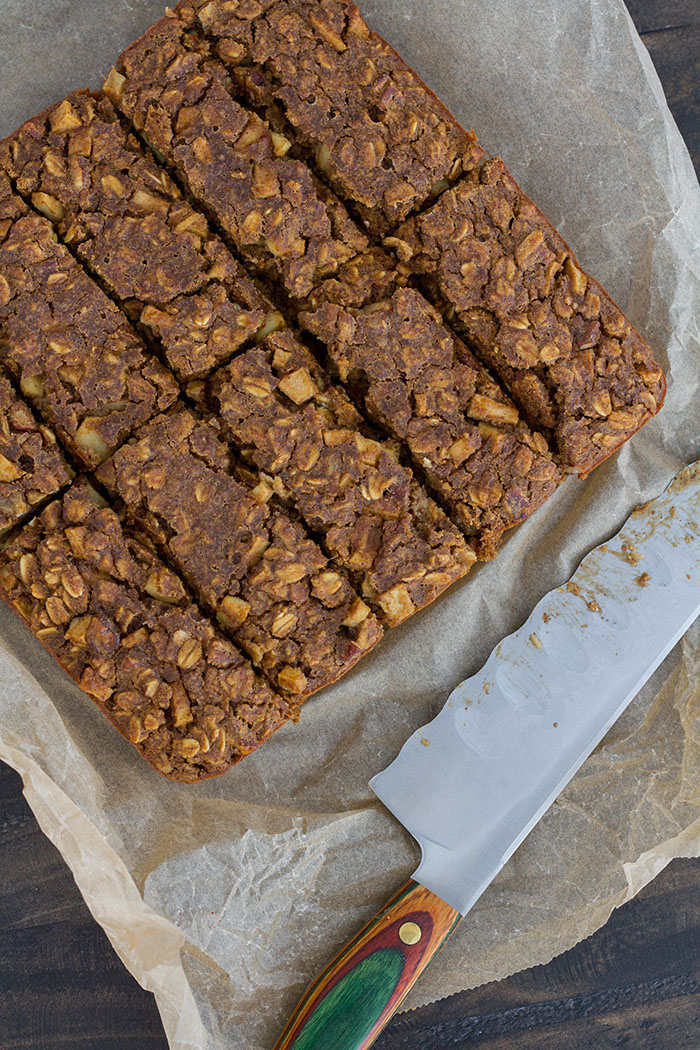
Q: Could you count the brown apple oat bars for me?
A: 10